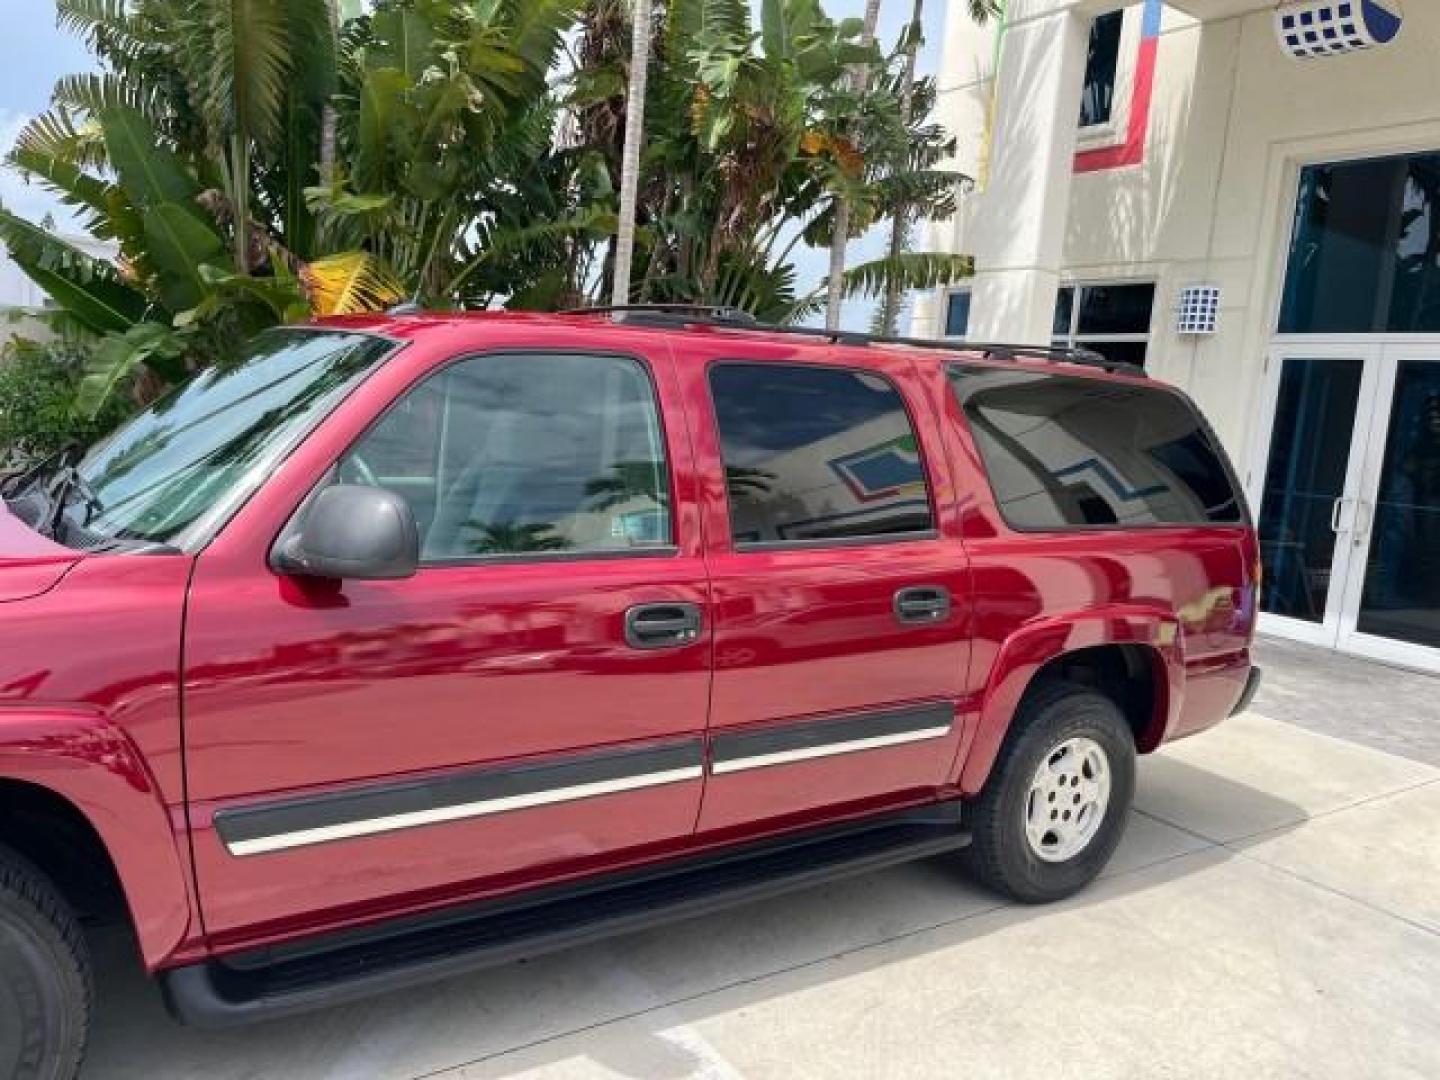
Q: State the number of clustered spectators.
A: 0